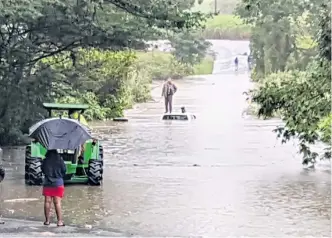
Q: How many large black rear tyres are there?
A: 2